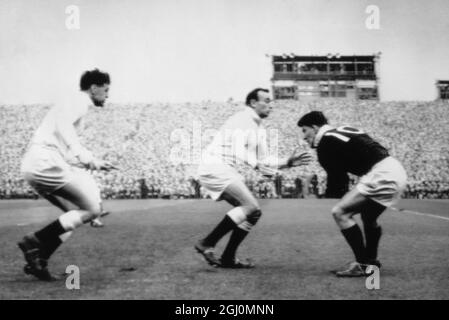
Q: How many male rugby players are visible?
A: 3